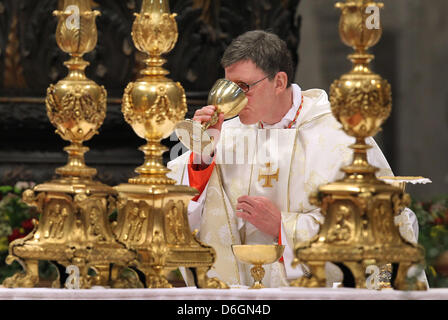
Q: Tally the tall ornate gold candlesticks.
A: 3